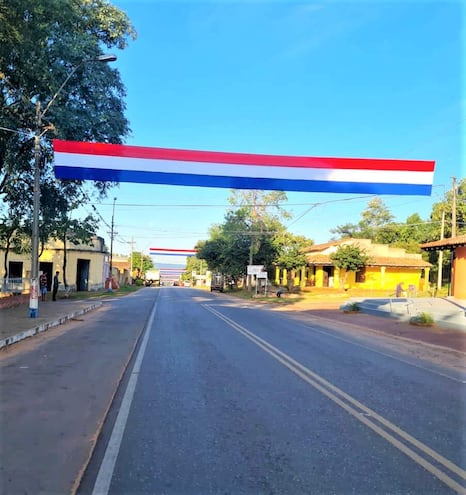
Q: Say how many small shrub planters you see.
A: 2